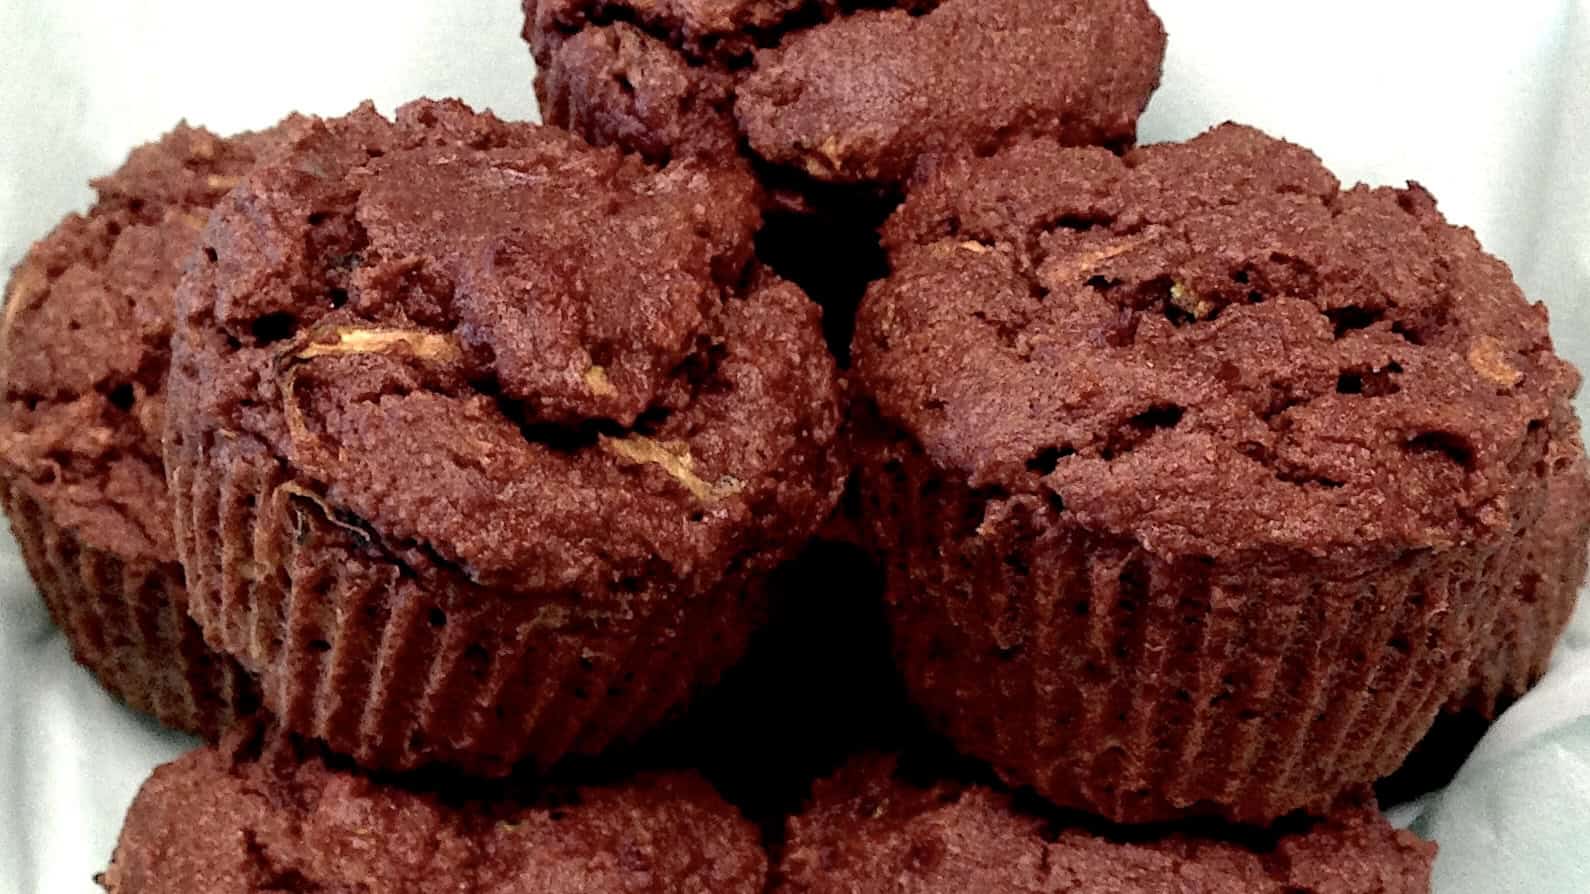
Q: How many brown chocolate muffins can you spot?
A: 7